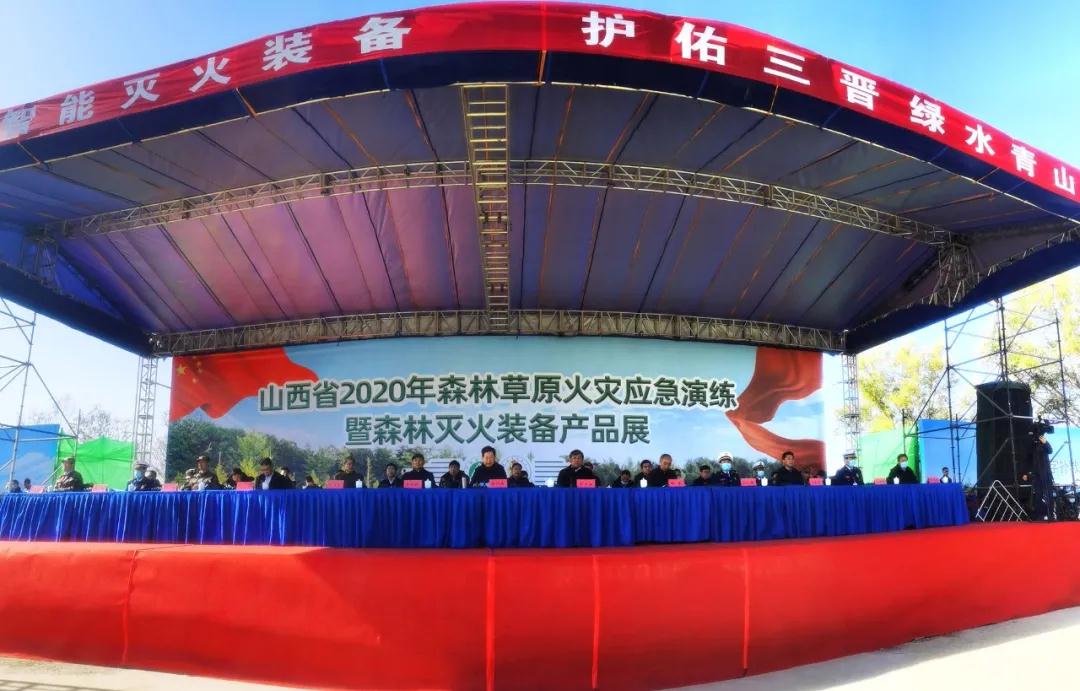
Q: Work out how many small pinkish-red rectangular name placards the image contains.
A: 13